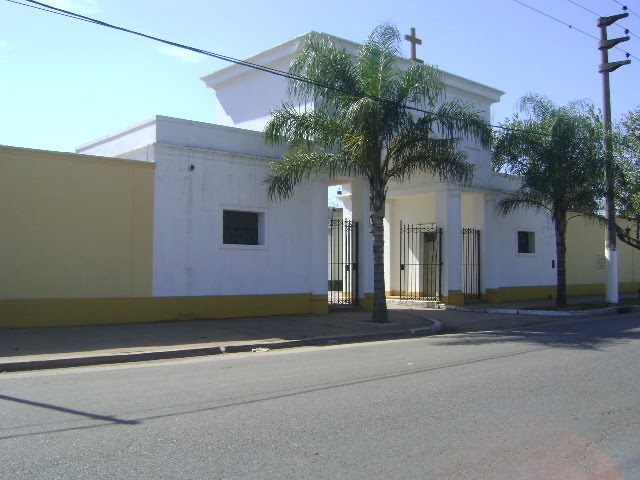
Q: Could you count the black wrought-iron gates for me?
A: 3